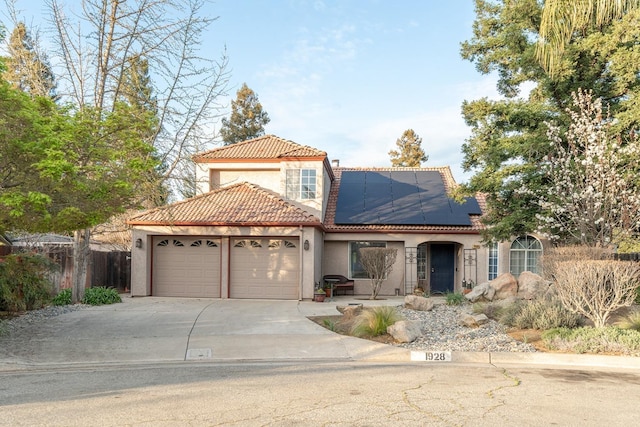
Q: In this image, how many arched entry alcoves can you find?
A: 1